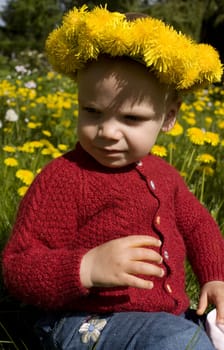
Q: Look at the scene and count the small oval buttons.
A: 5